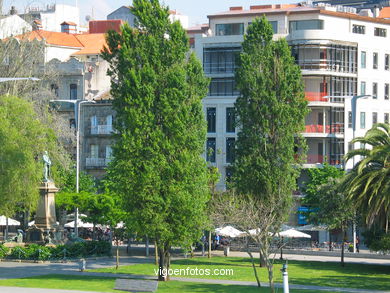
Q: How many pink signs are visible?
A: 0